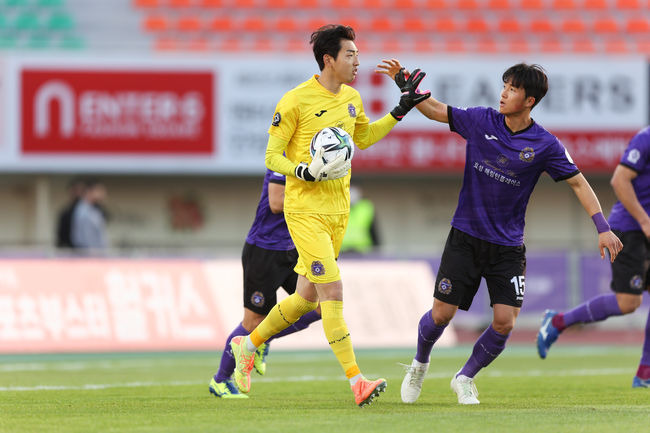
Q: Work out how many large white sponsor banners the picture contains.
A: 2